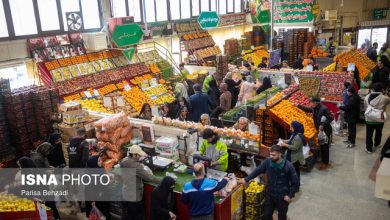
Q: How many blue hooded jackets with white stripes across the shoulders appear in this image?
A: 1